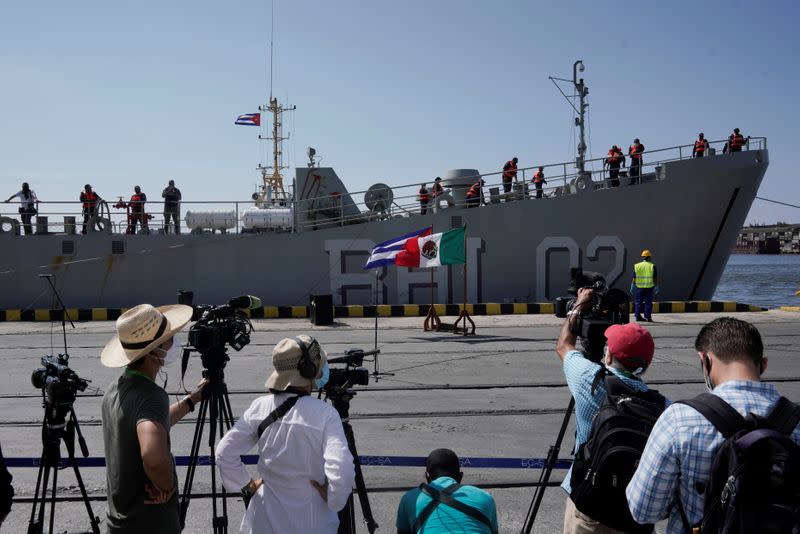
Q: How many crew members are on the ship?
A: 13